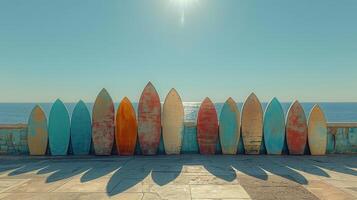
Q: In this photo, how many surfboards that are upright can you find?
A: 13